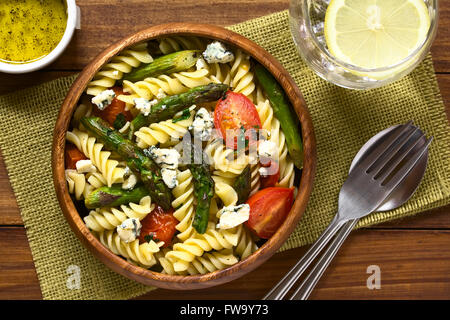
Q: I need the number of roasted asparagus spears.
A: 7